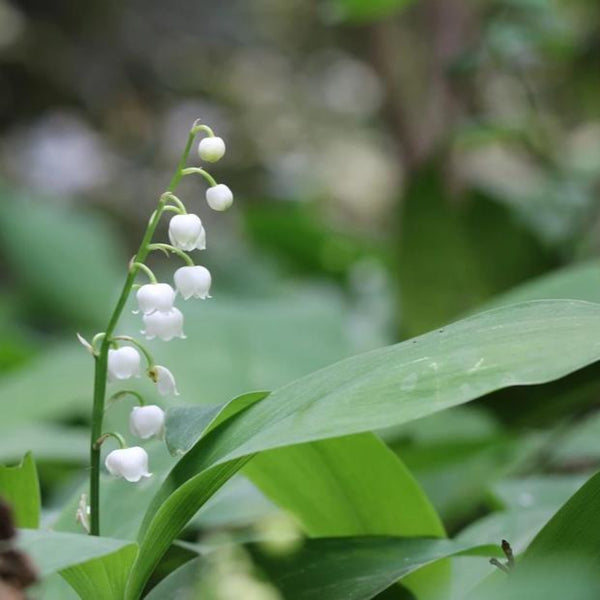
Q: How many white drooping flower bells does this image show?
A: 10